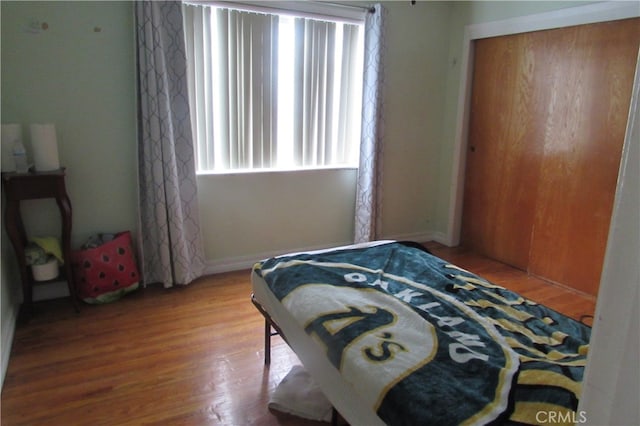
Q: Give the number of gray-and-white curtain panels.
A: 2